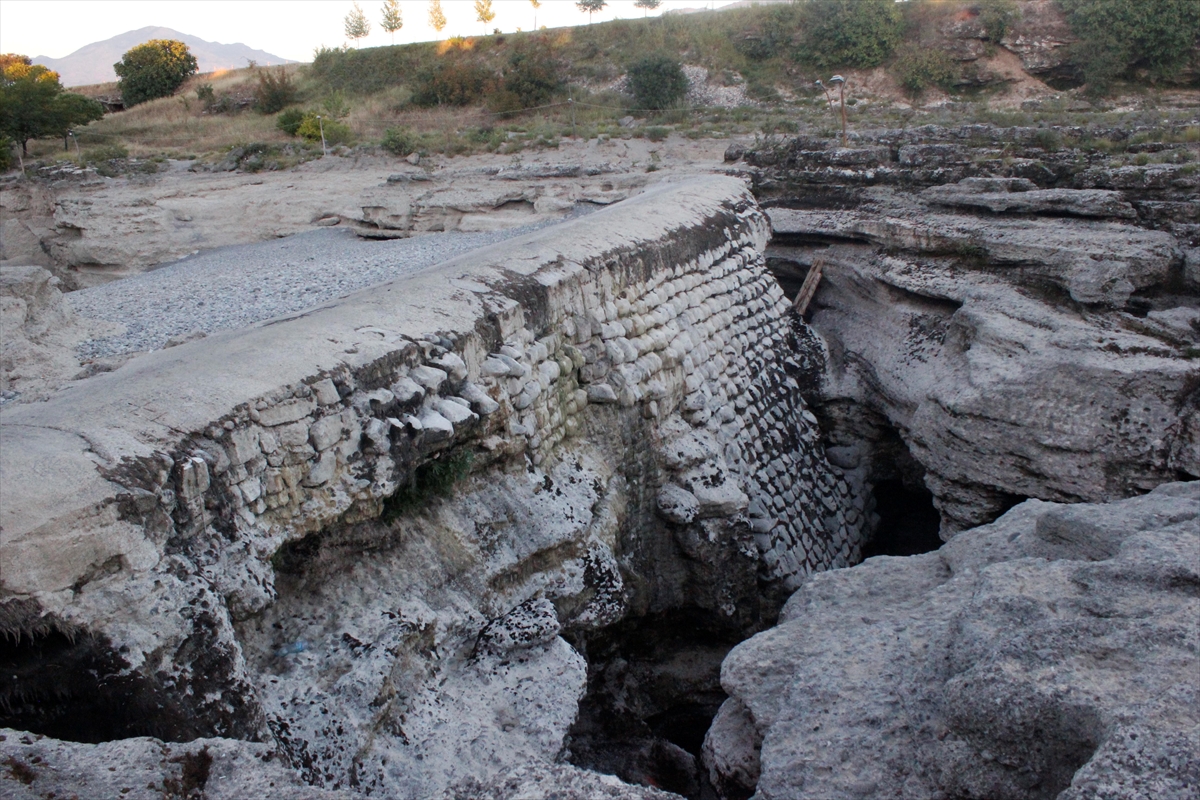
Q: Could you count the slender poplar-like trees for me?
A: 7